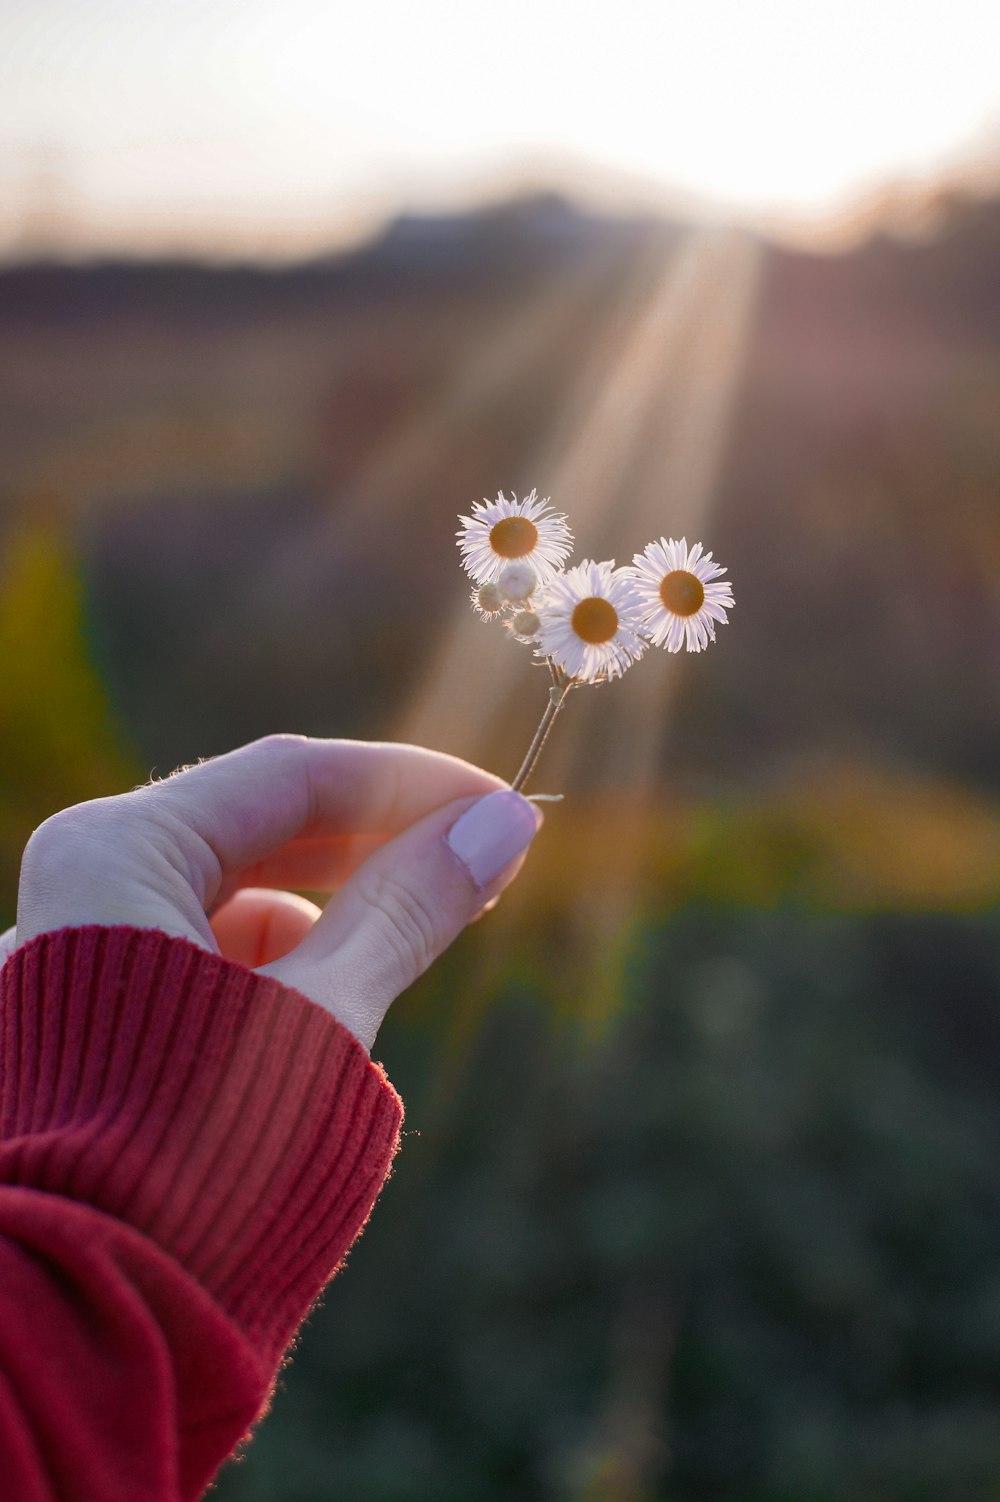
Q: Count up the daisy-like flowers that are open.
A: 3